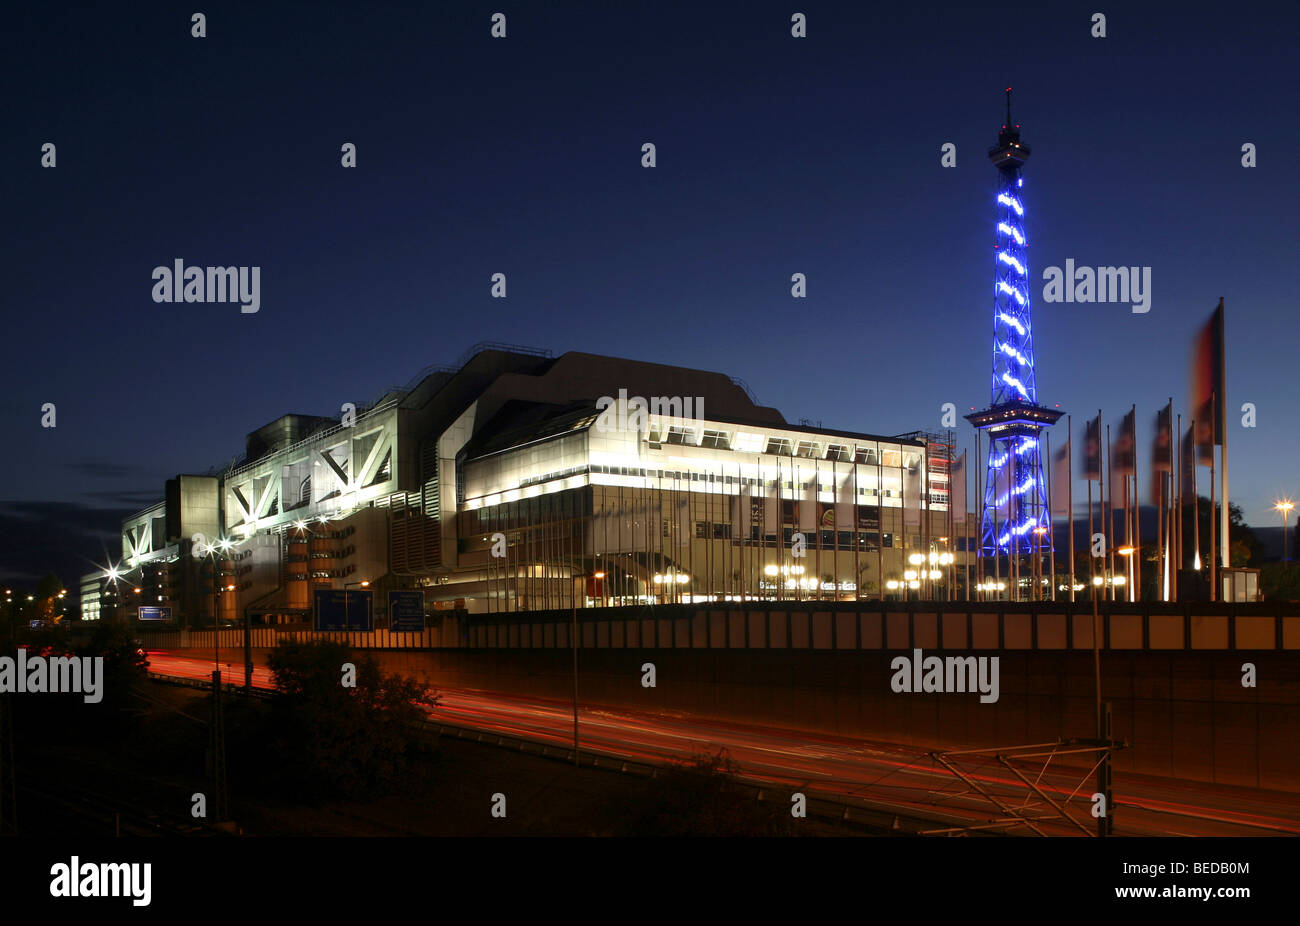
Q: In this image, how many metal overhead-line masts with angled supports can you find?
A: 1